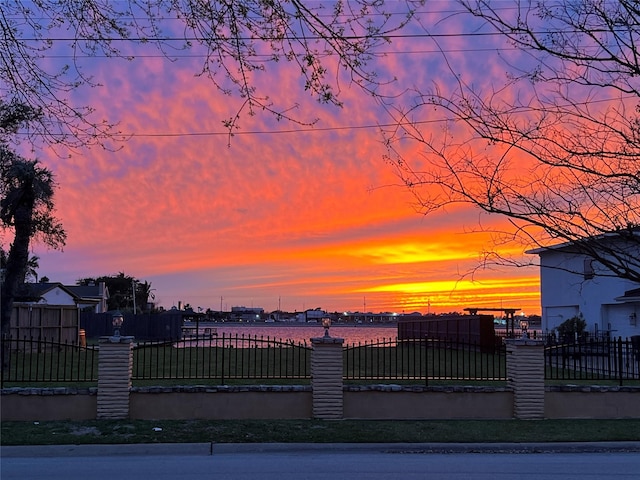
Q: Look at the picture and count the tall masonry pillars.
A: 3